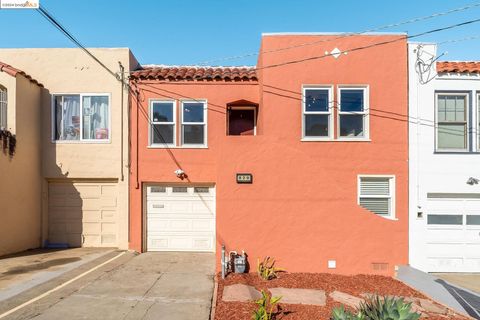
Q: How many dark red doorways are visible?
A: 1